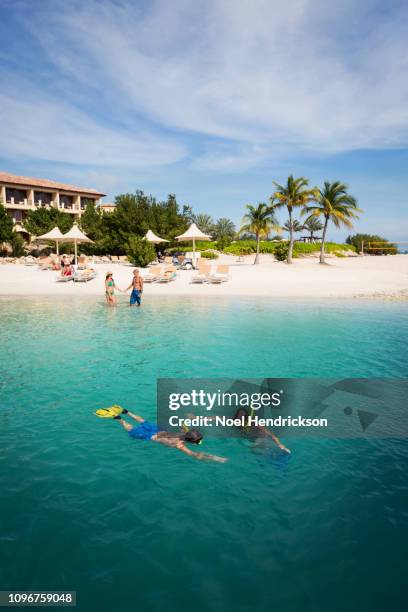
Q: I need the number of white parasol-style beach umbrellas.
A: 4